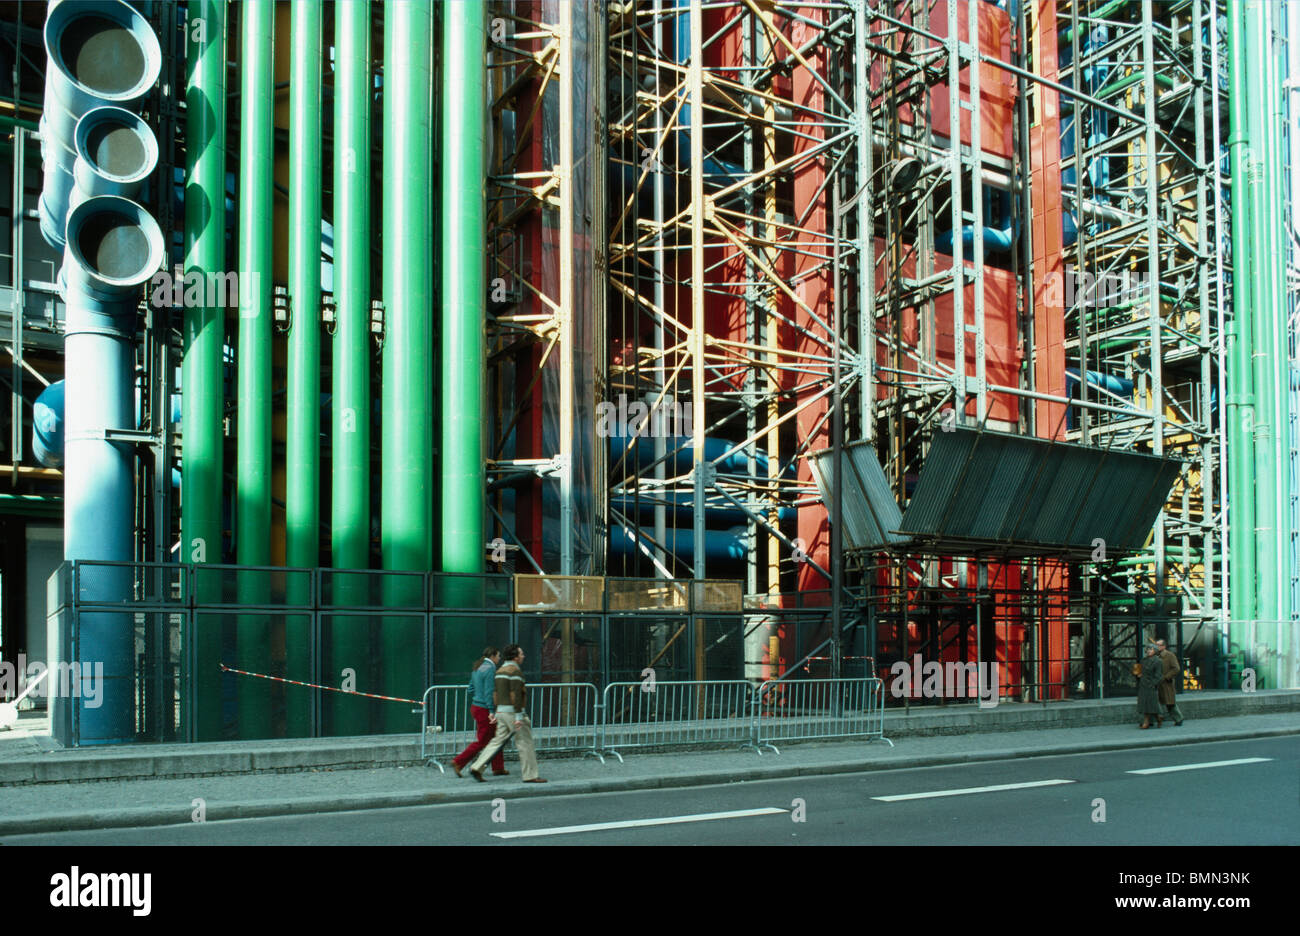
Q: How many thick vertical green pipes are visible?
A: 6